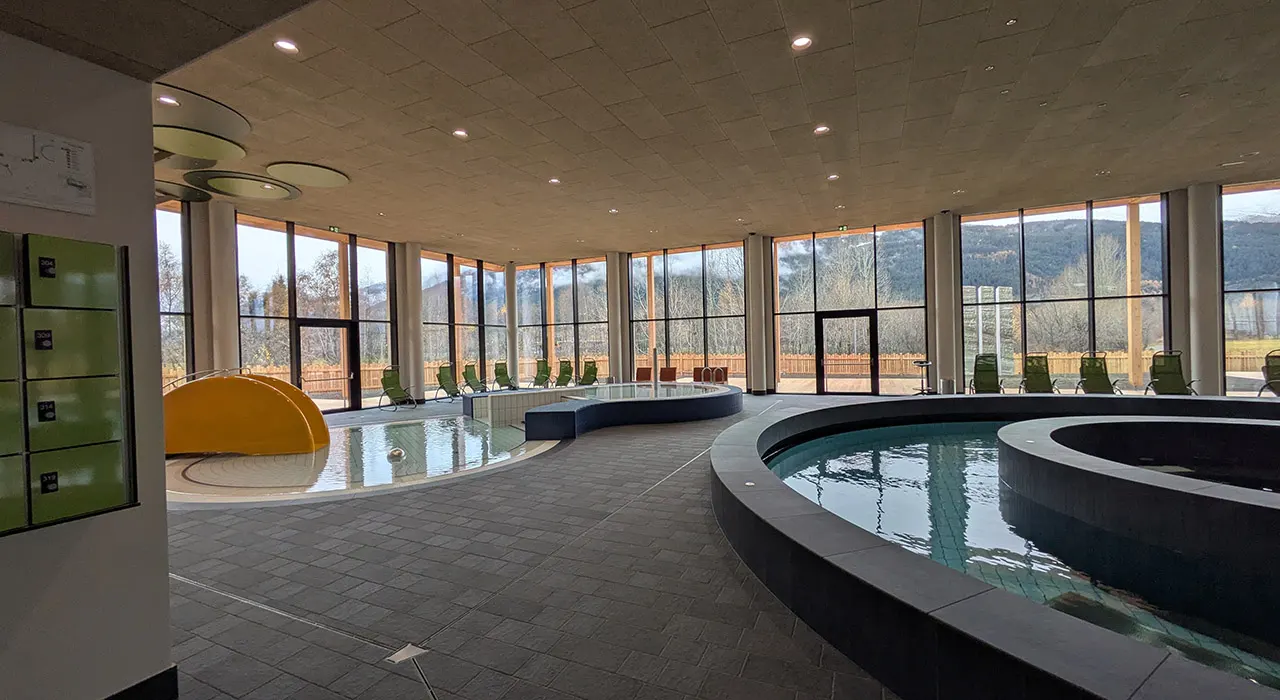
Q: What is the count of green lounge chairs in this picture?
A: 12